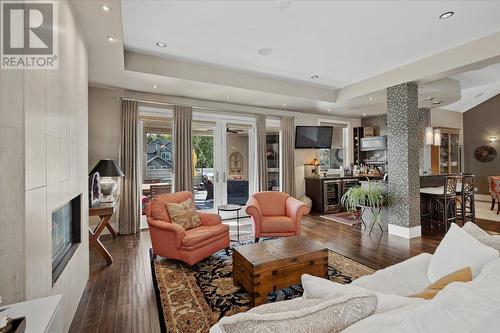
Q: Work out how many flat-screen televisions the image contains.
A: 1